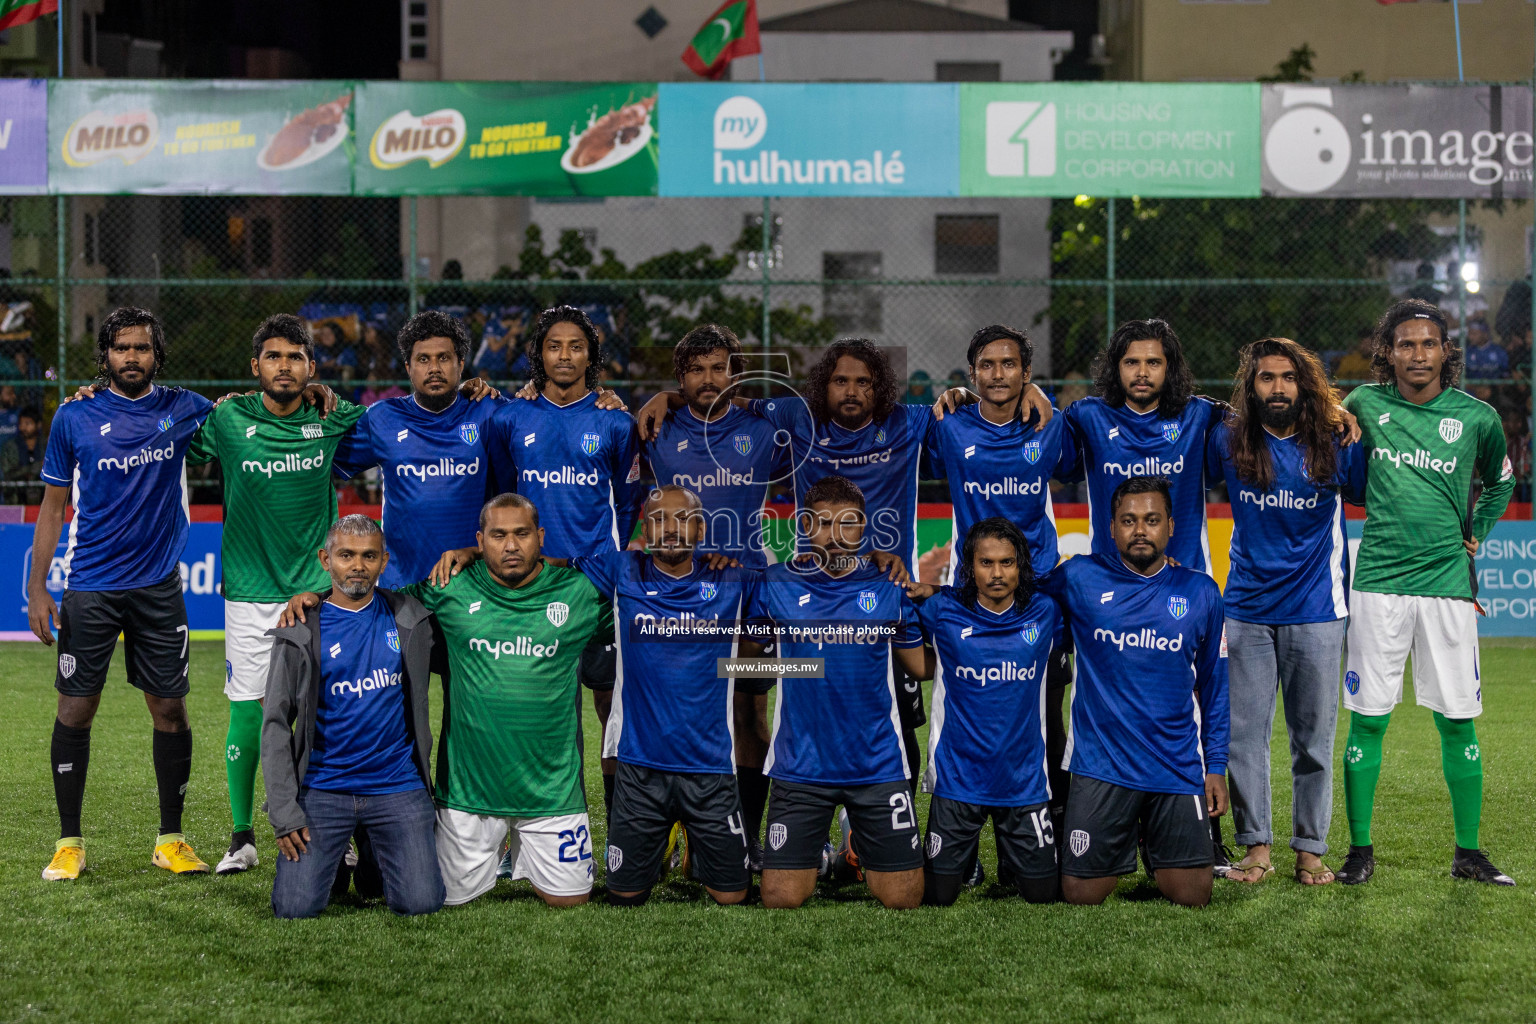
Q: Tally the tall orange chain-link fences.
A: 0